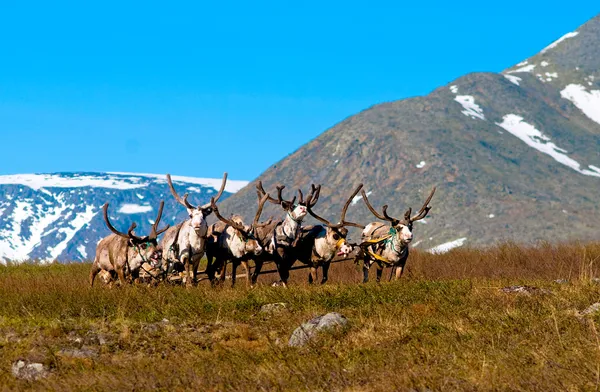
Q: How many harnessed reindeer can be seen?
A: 6